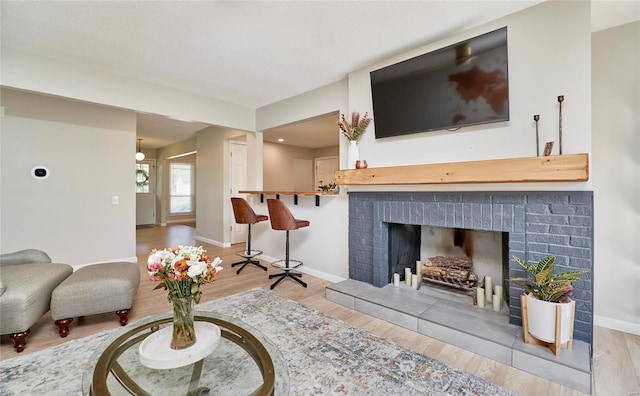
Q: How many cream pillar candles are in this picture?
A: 9